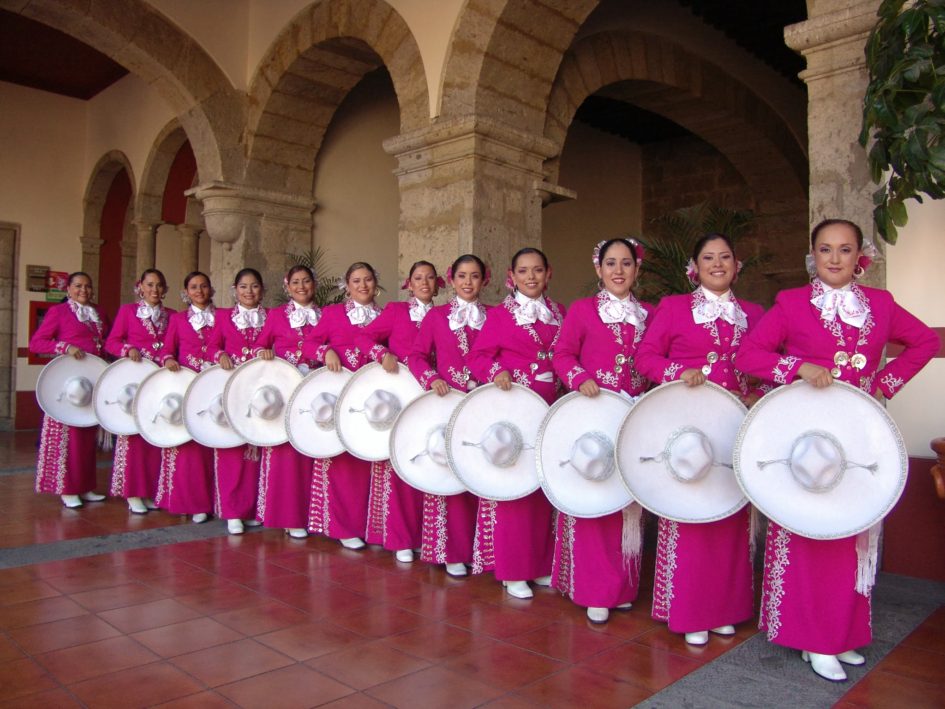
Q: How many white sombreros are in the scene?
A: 12